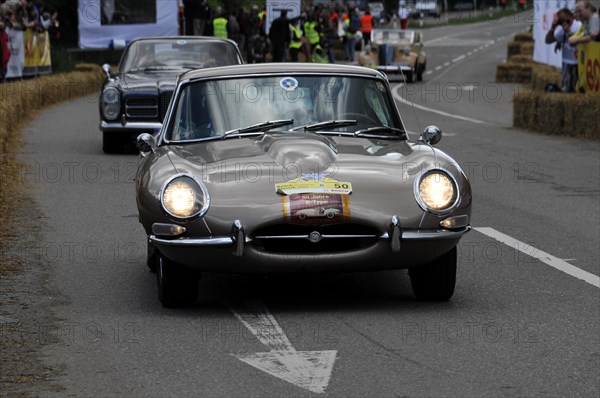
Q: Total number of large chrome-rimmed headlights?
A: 2